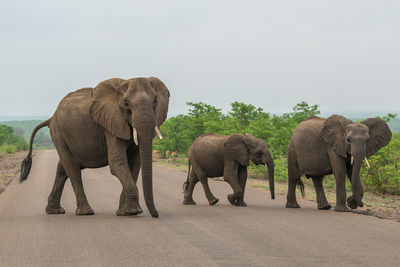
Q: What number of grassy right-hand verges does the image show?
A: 1